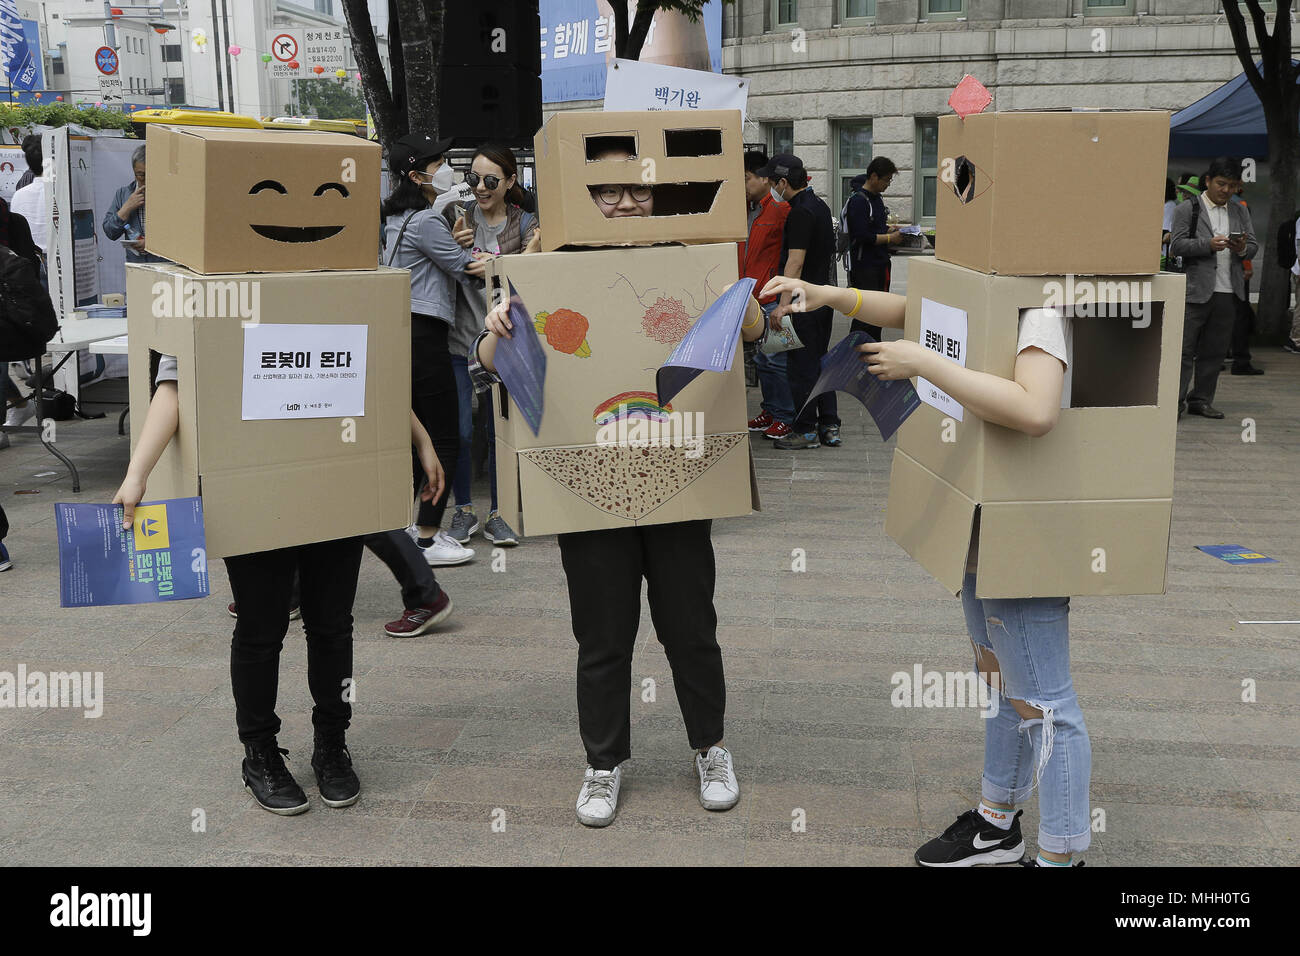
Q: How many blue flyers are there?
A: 5